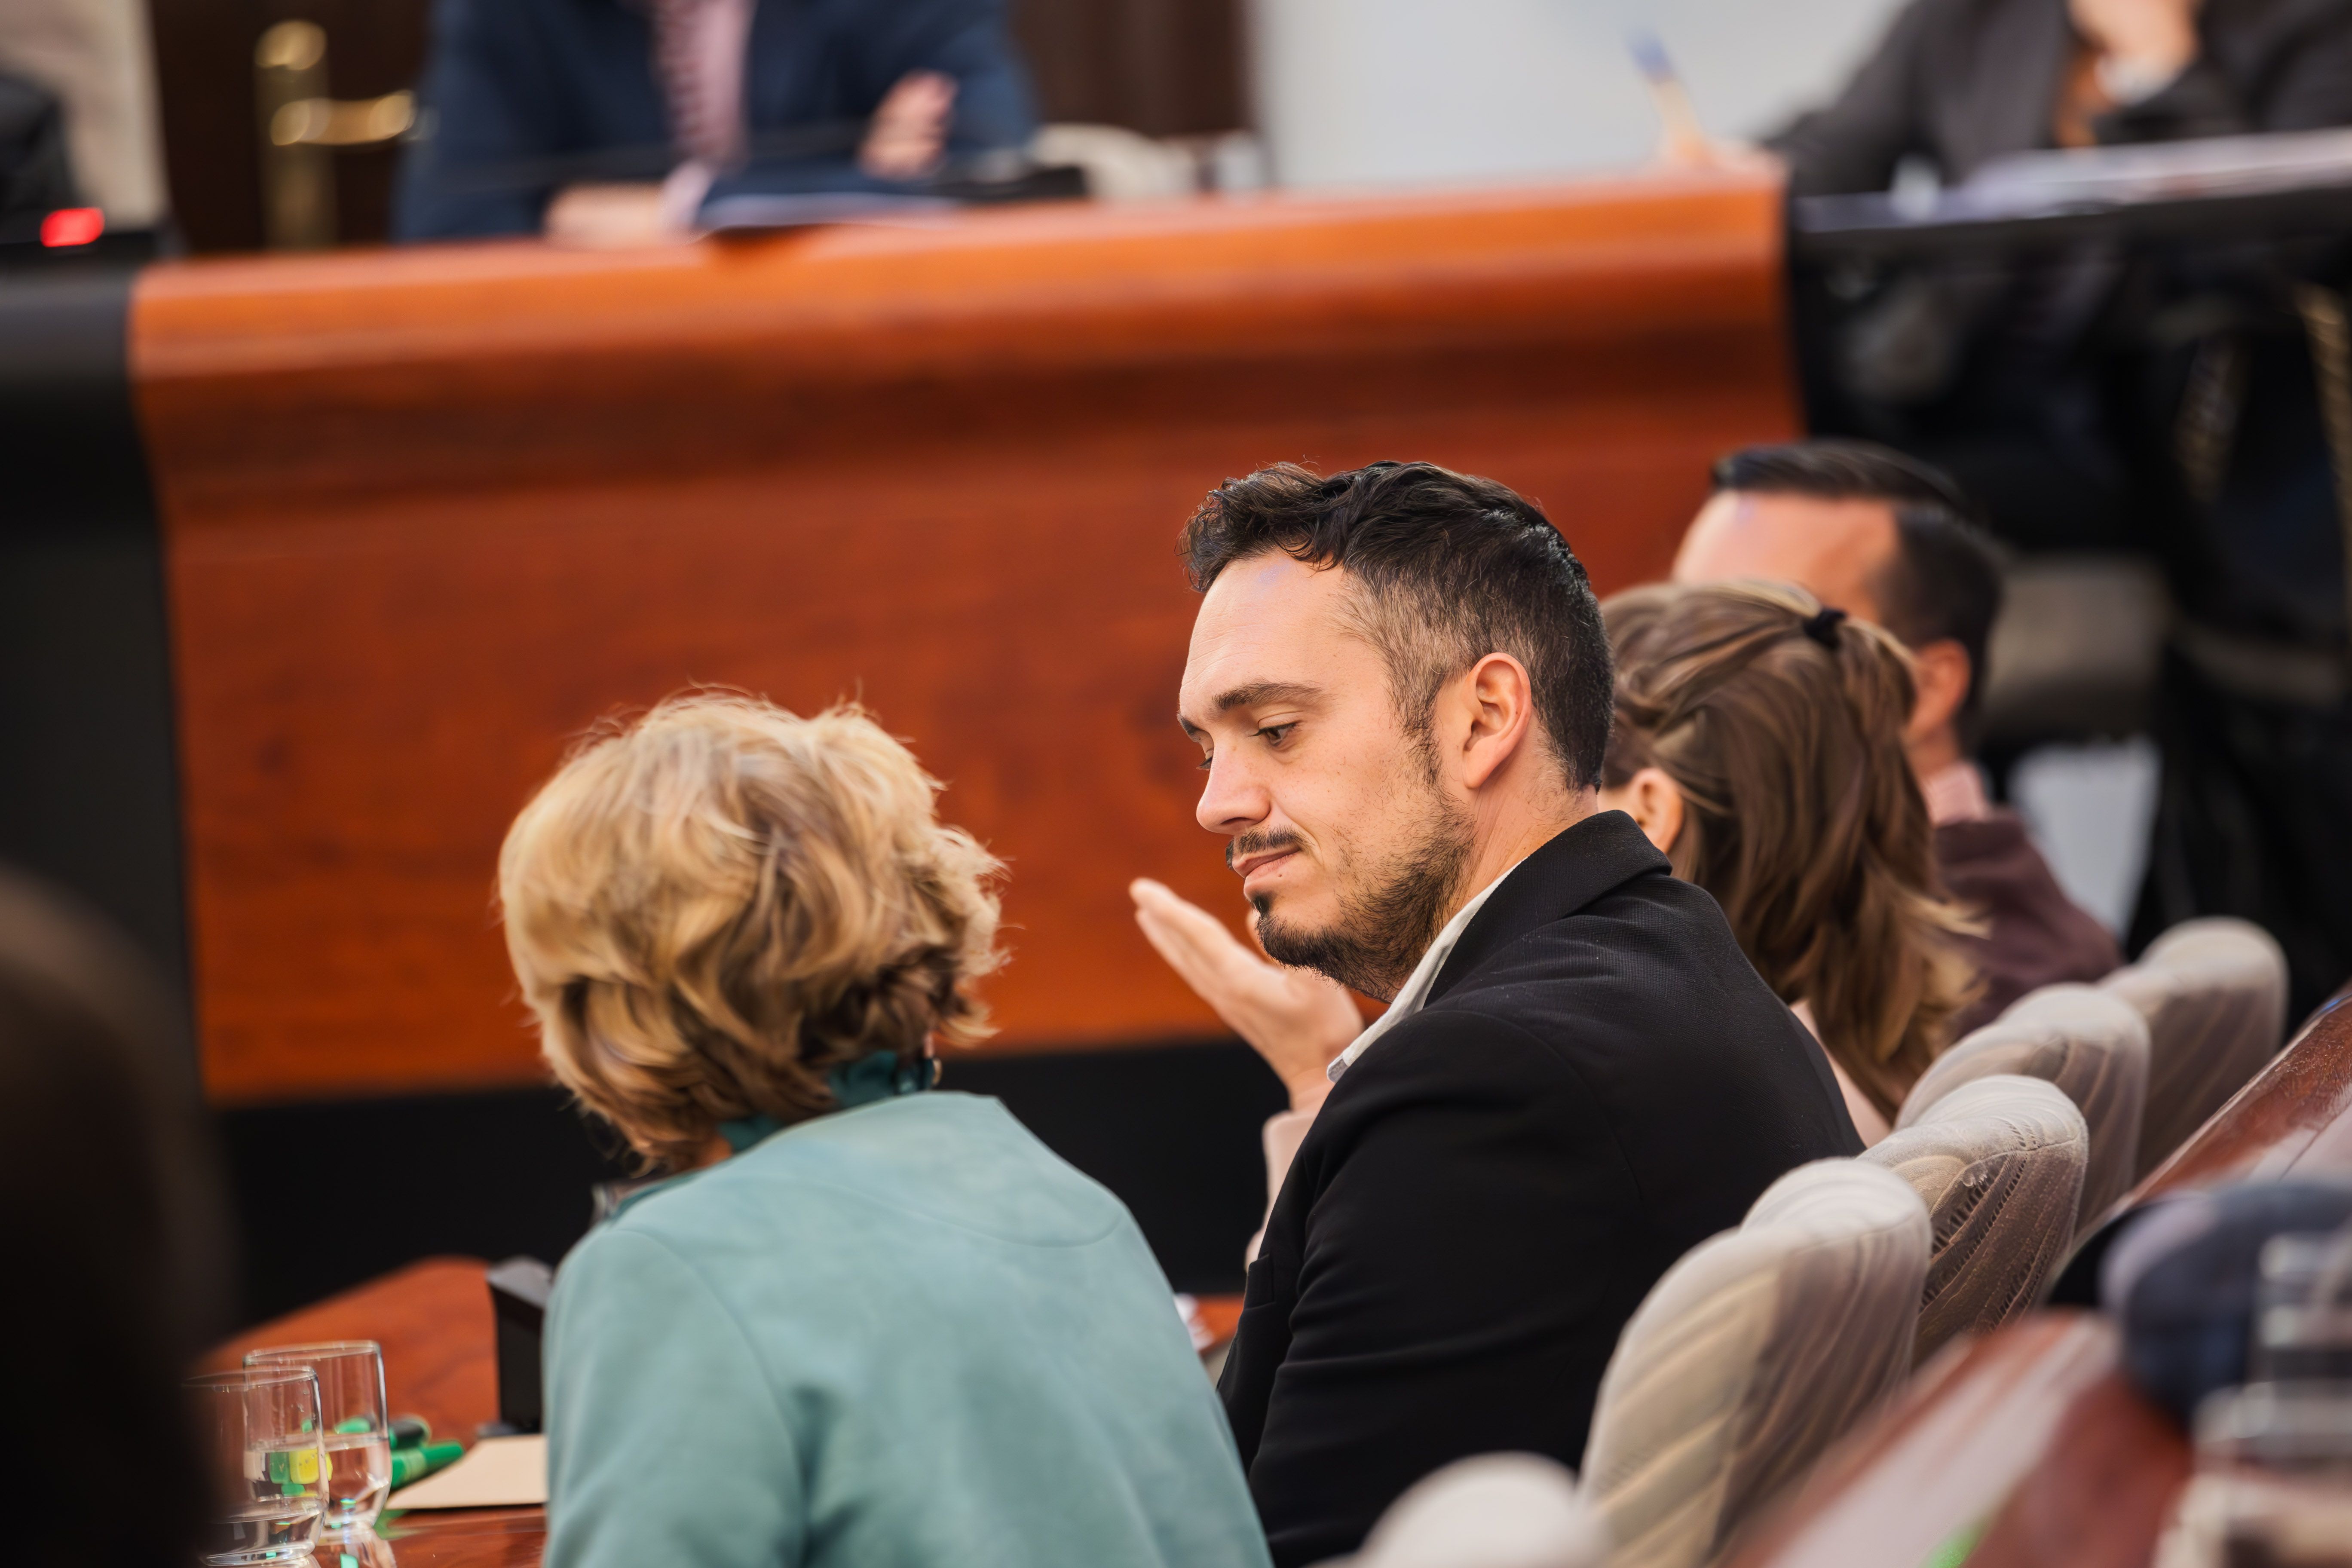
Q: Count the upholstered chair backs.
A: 5